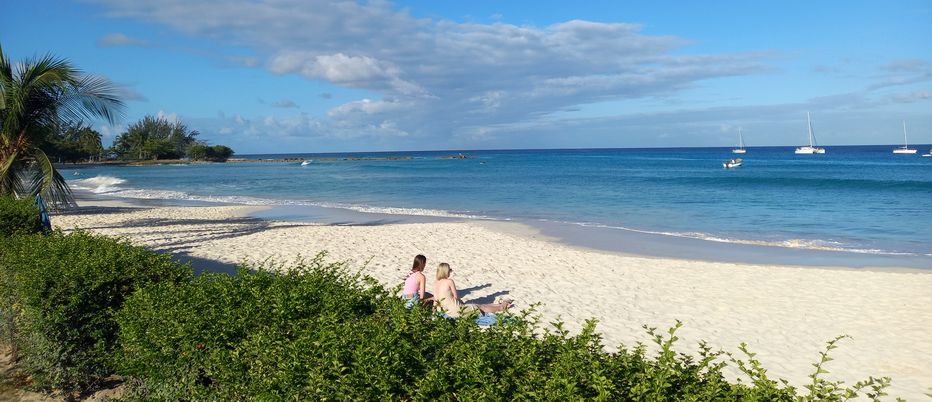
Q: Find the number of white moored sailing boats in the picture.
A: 3